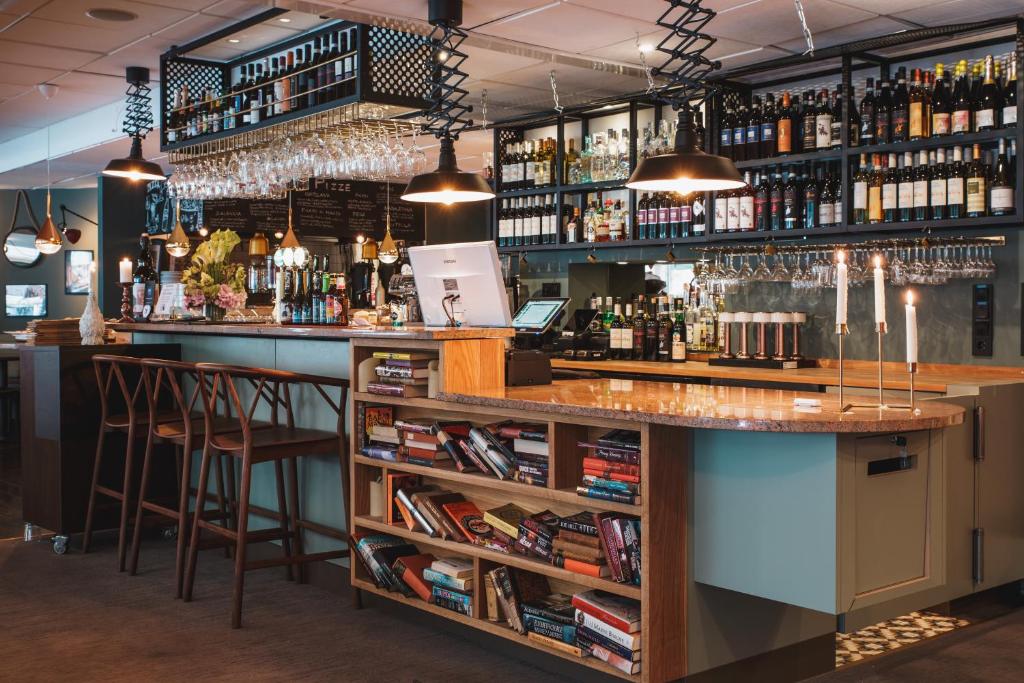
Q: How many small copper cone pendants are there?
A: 4